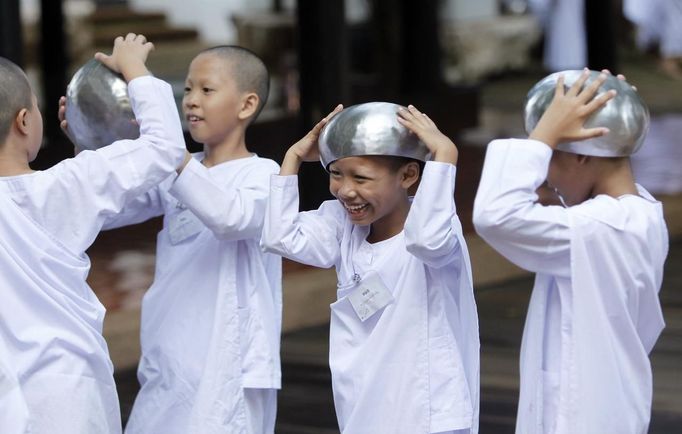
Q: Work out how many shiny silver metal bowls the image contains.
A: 3